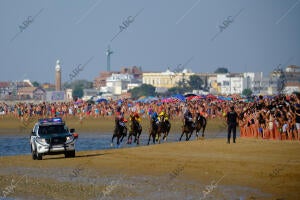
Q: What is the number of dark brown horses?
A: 6